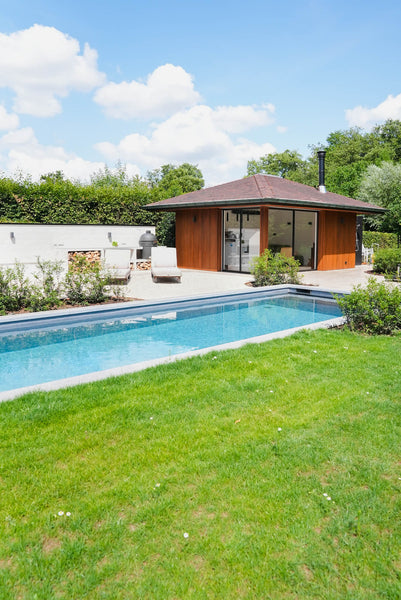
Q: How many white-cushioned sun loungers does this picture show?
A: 2